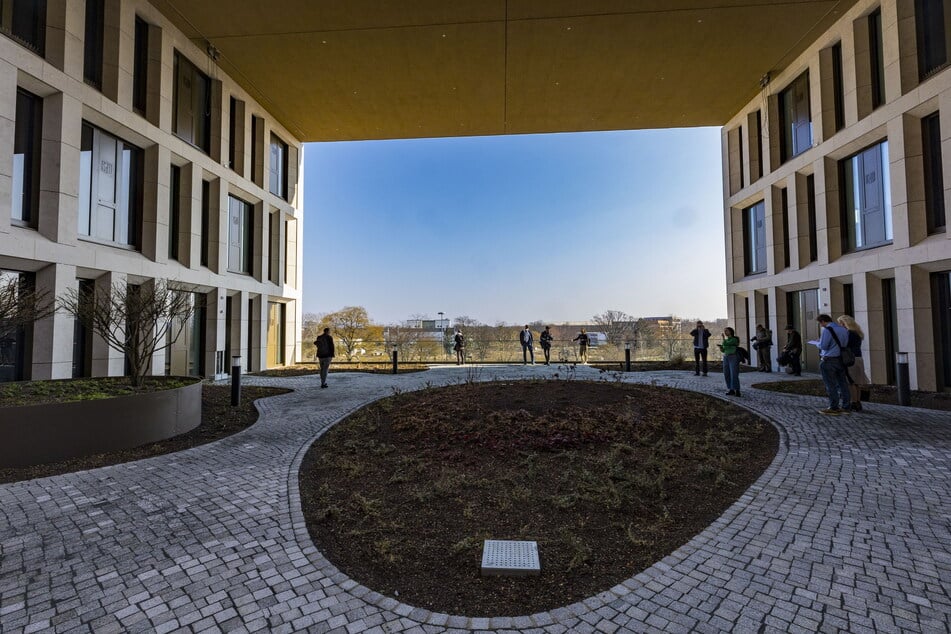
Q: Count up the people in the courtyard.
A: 11